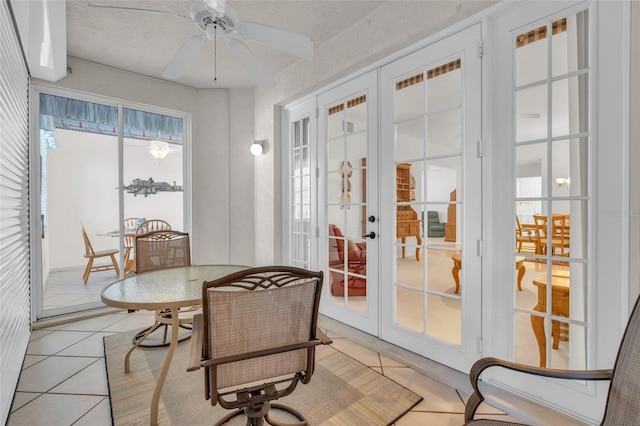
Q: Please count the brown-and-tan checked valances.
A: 3